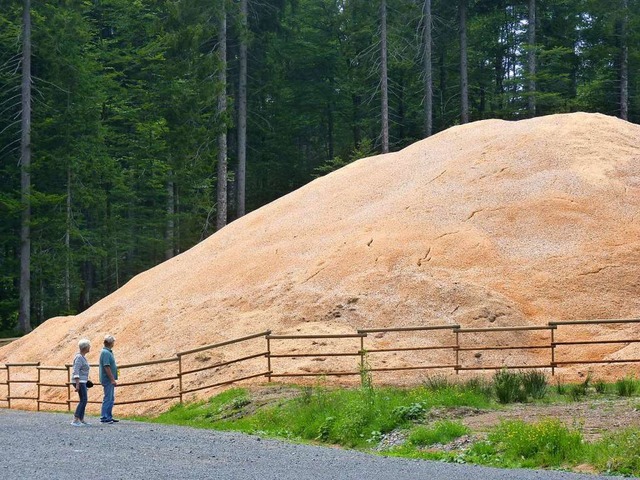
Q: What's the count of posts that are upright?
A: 8